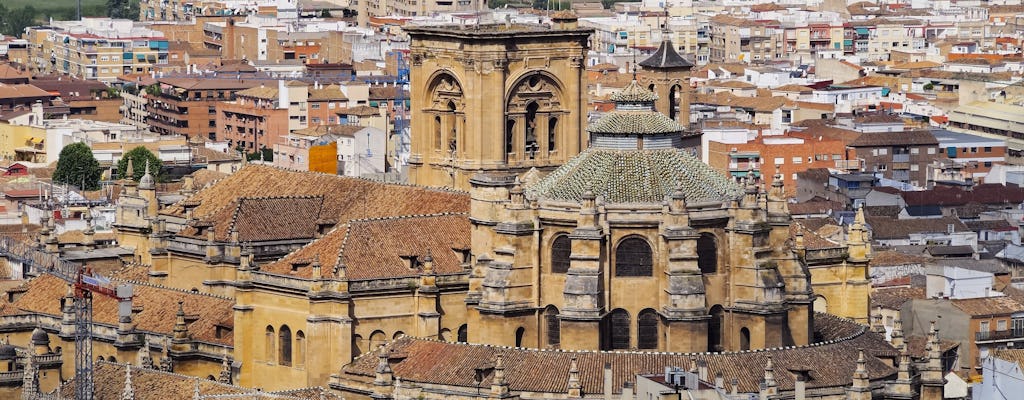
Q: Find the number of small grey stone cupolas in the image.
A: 3